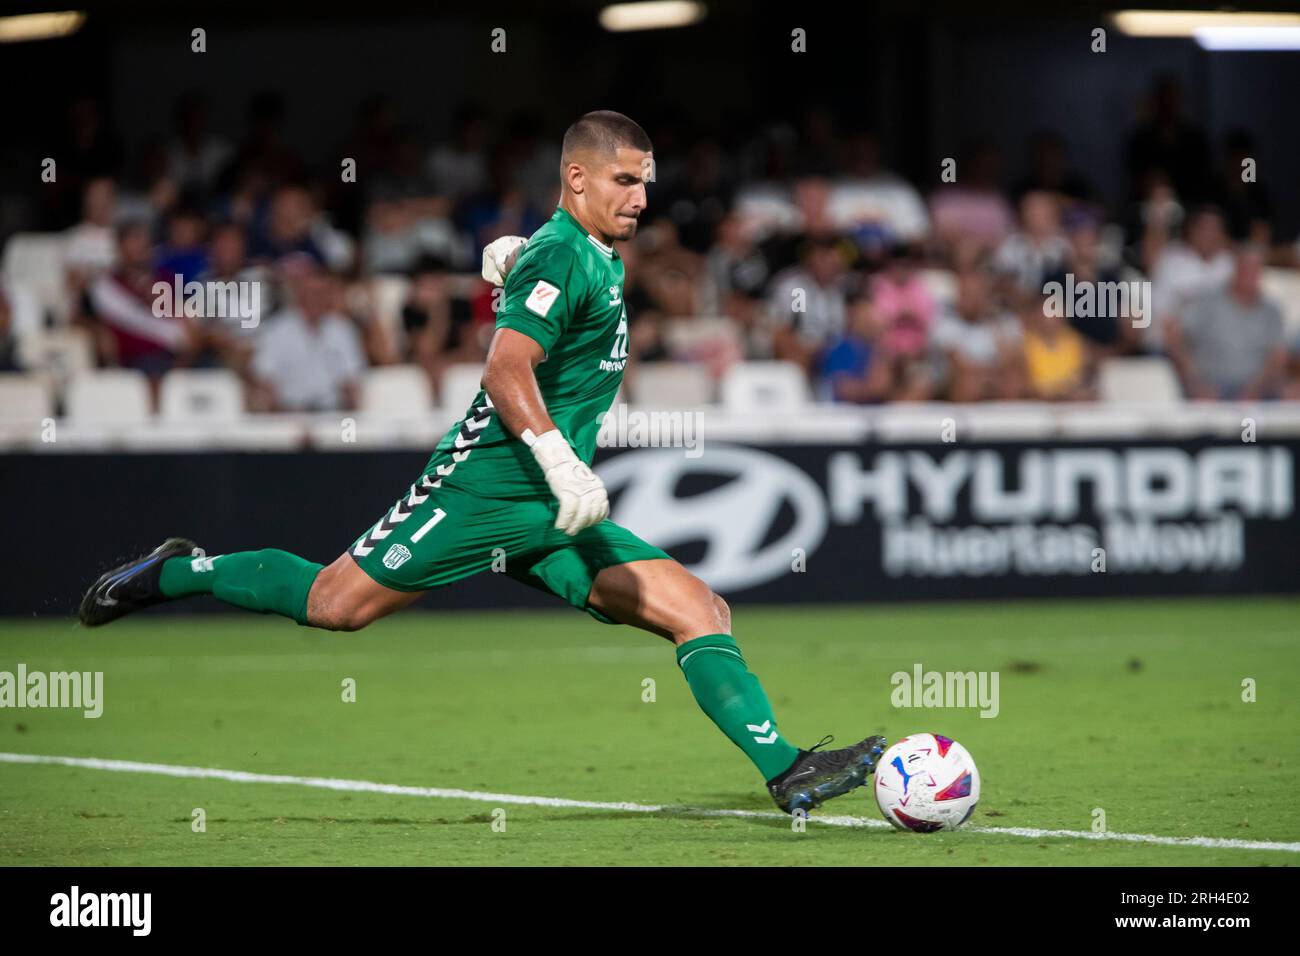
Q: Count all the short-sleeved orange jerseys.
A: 0